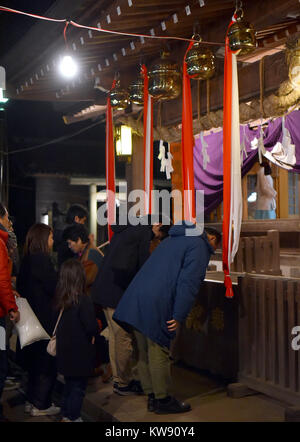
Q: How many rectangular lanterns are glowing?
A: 1